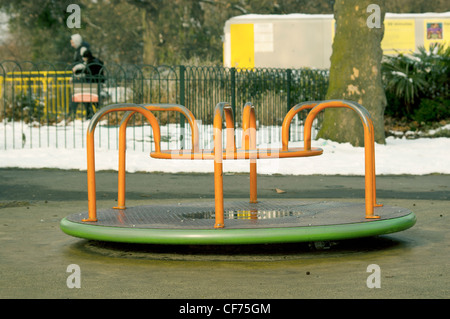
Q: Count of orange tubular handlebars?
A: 6